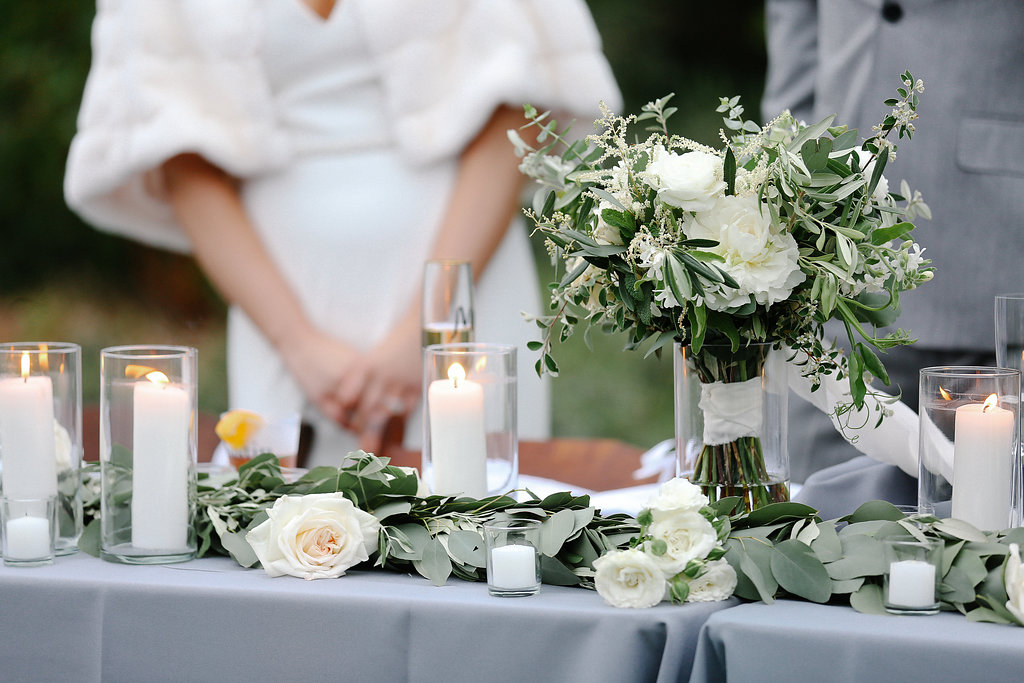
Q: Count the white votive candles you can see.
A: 3